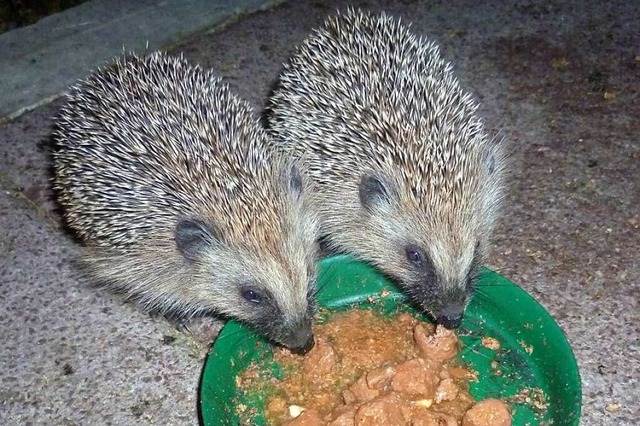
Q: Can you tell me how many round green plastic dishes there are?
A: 1